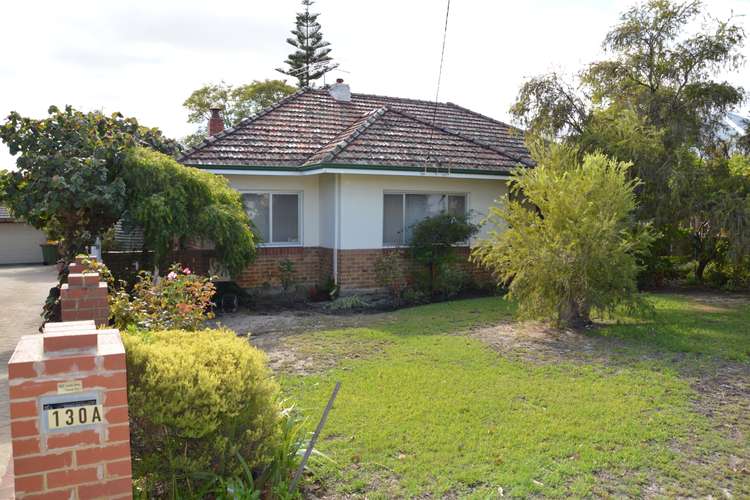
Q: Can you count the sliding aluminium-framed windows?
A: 2